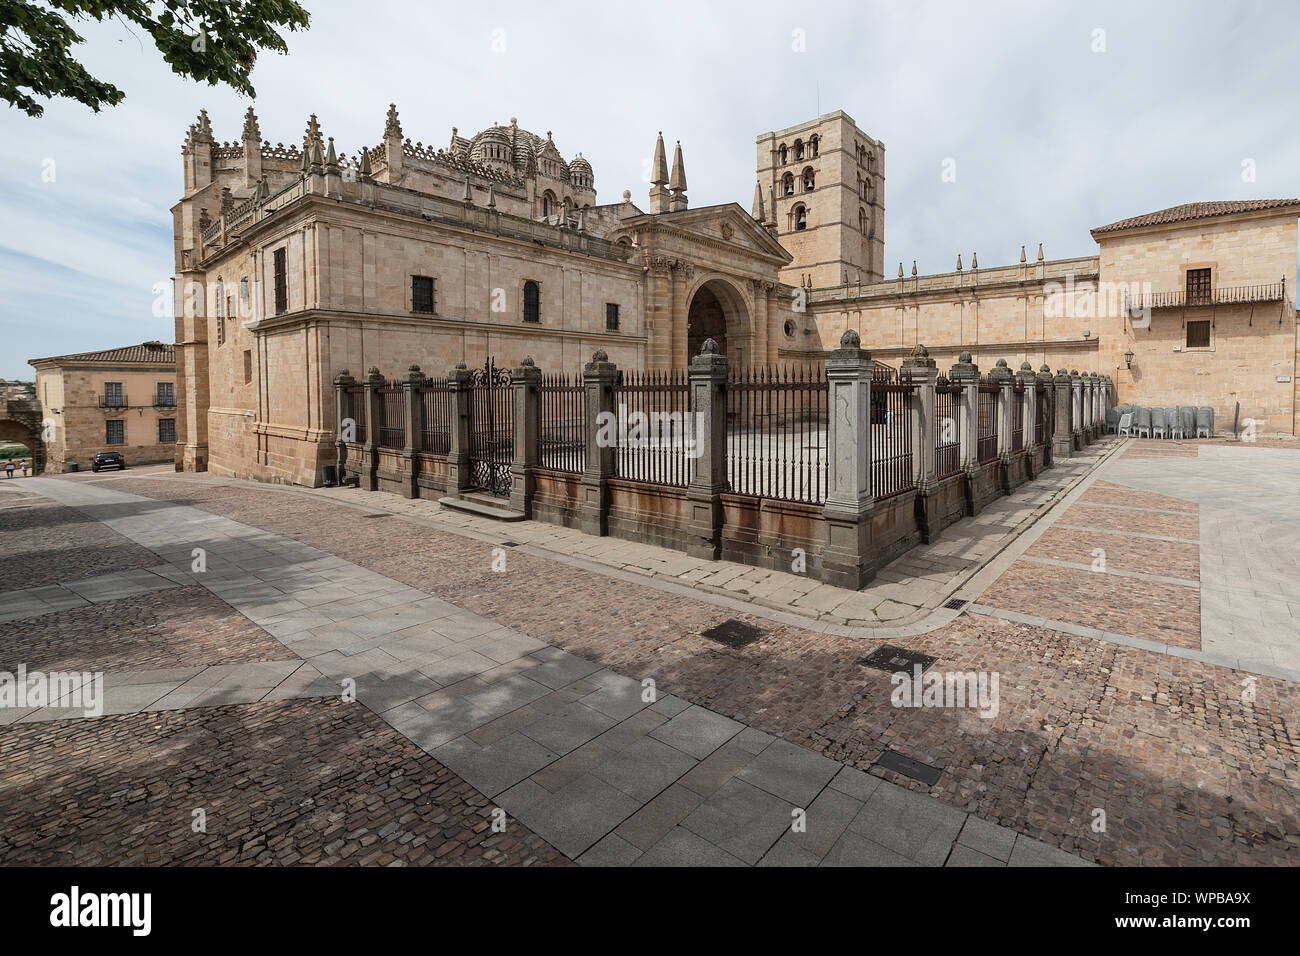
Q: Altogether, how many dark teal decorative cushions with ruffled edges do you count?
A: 0